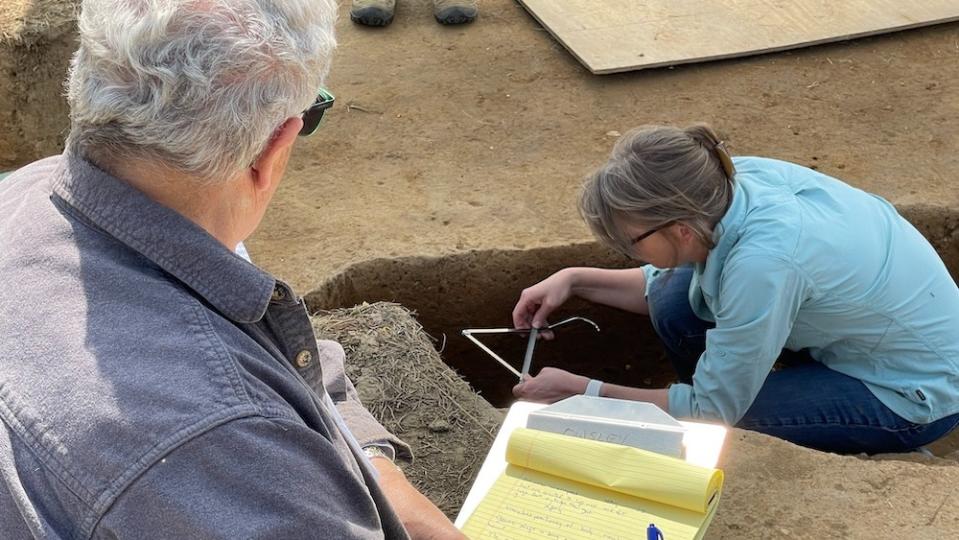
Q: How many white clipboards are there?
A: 1